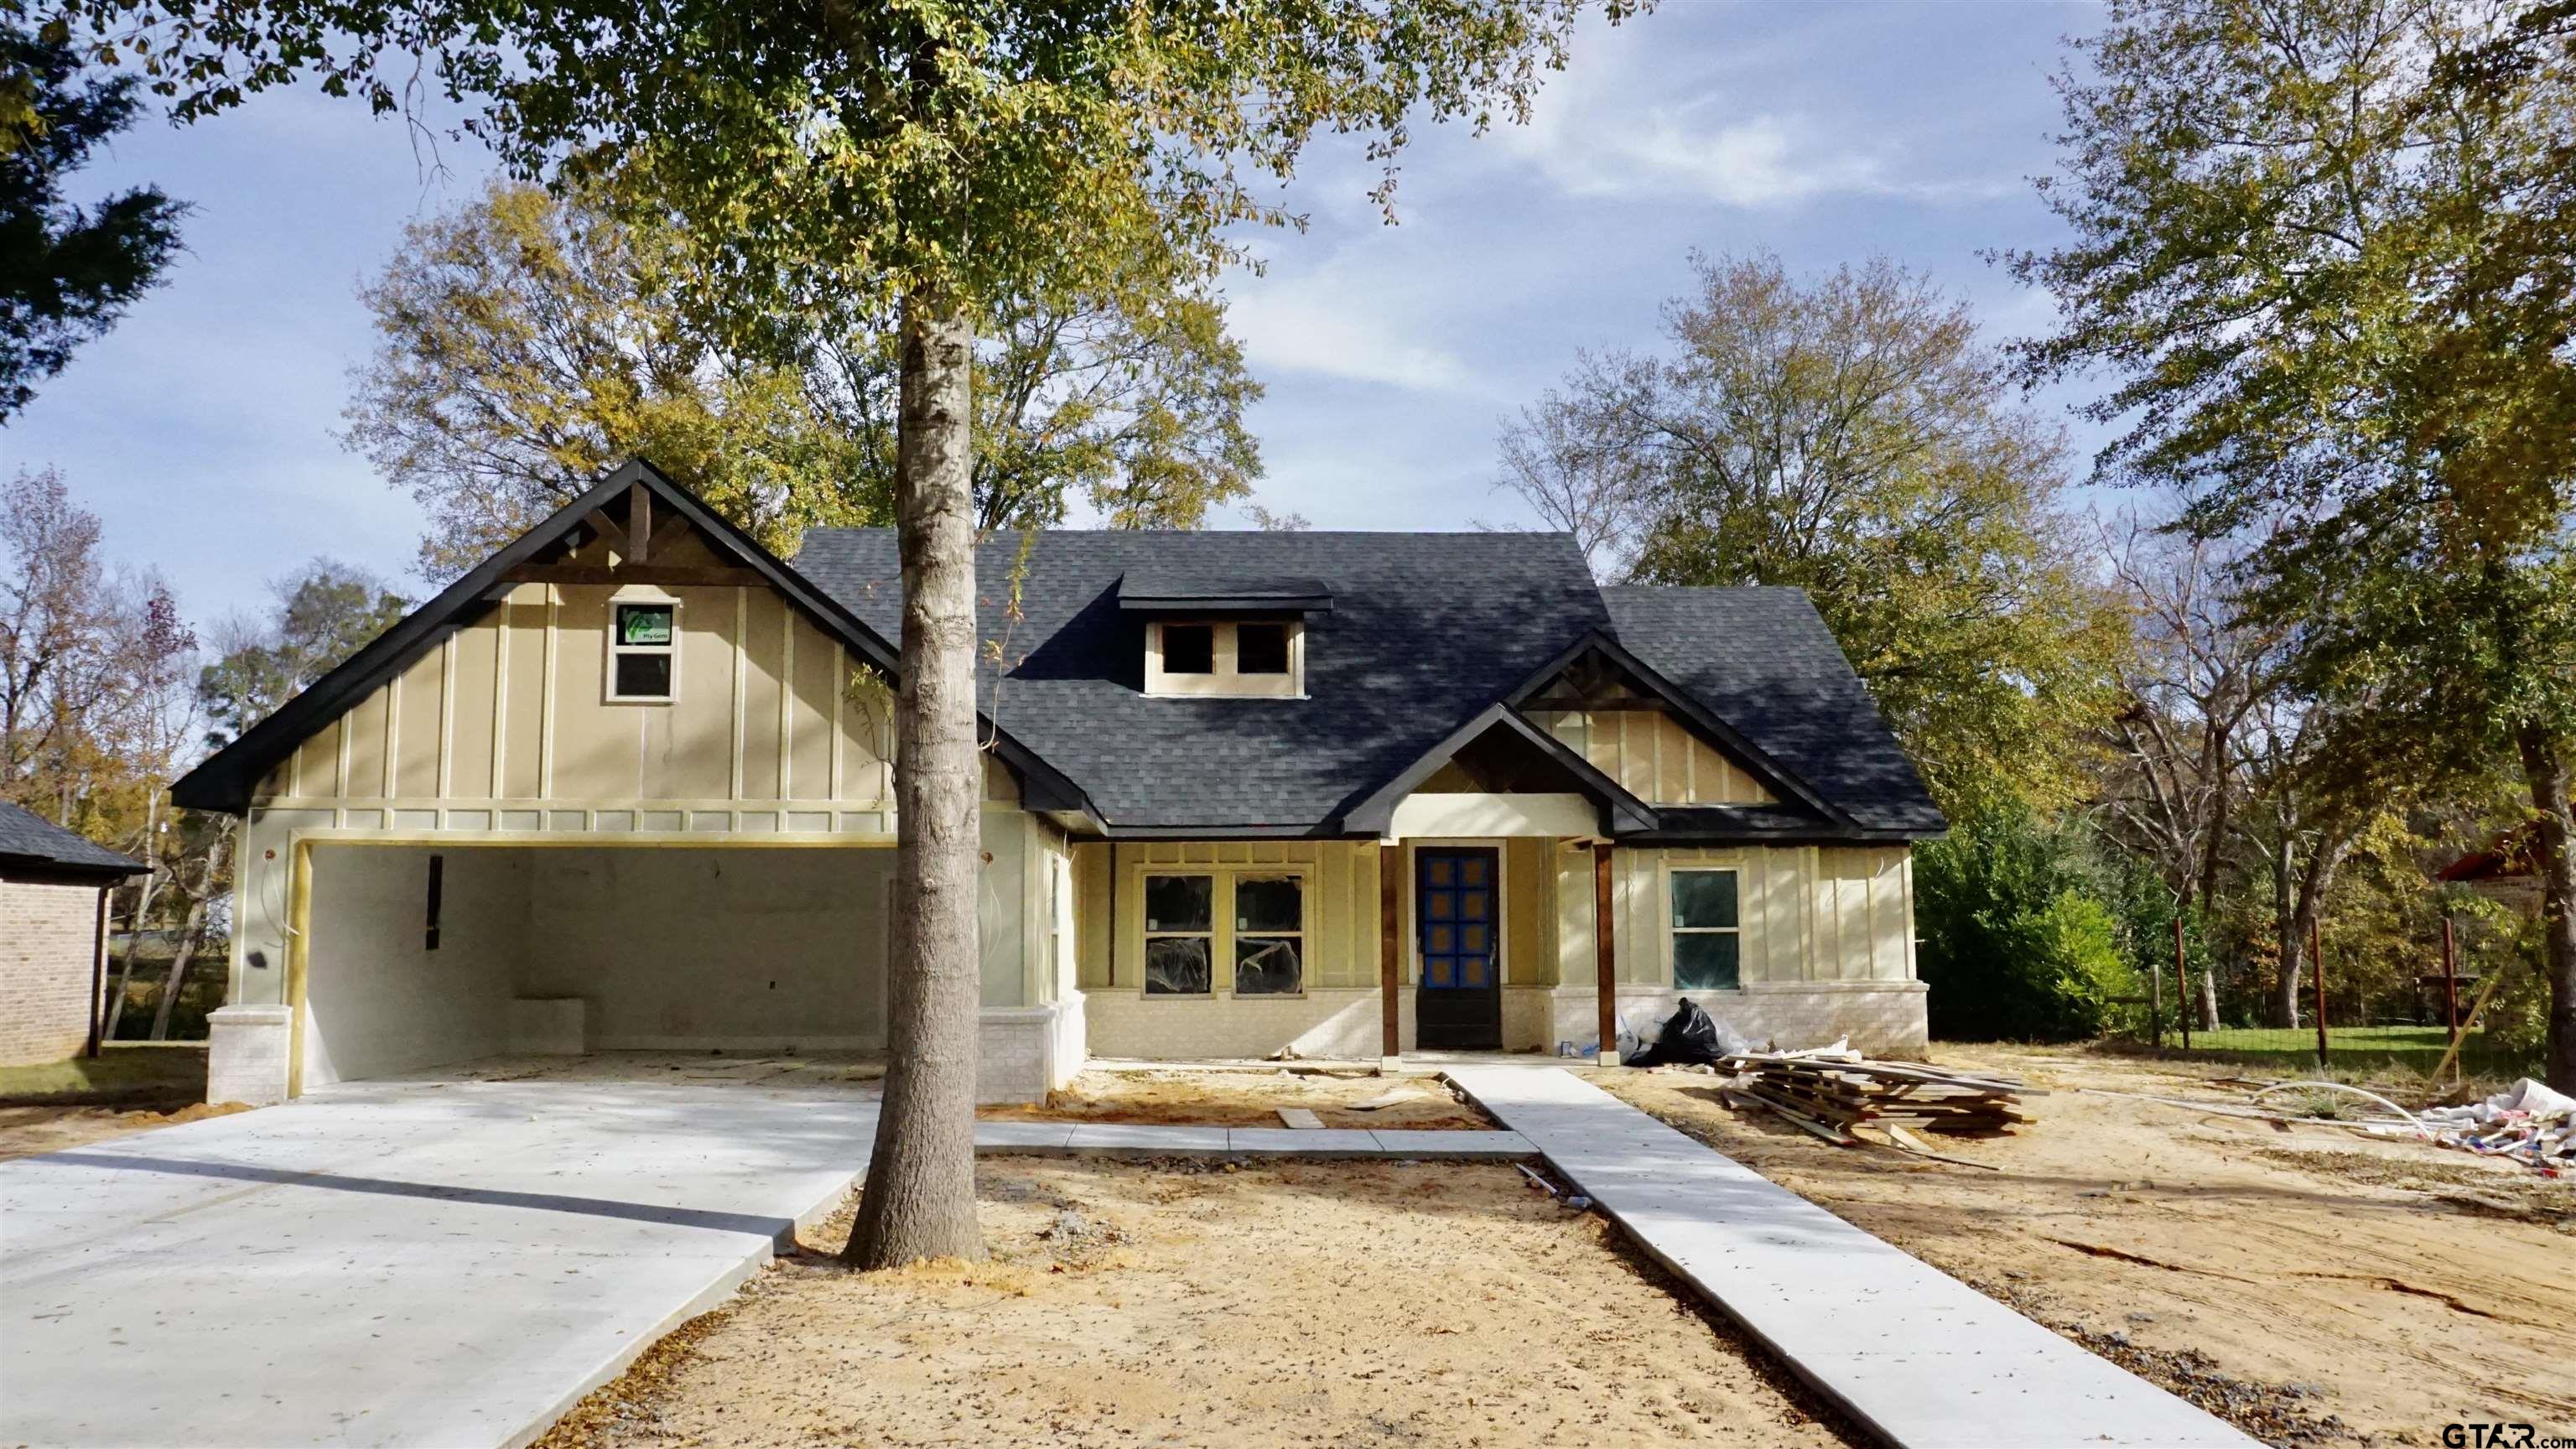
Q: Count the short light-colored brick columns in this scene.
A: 2